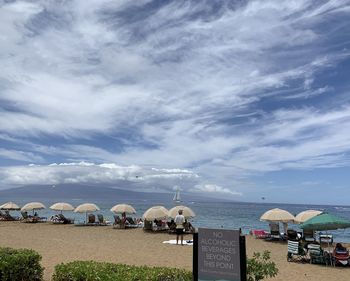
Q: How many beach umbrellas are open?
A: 10